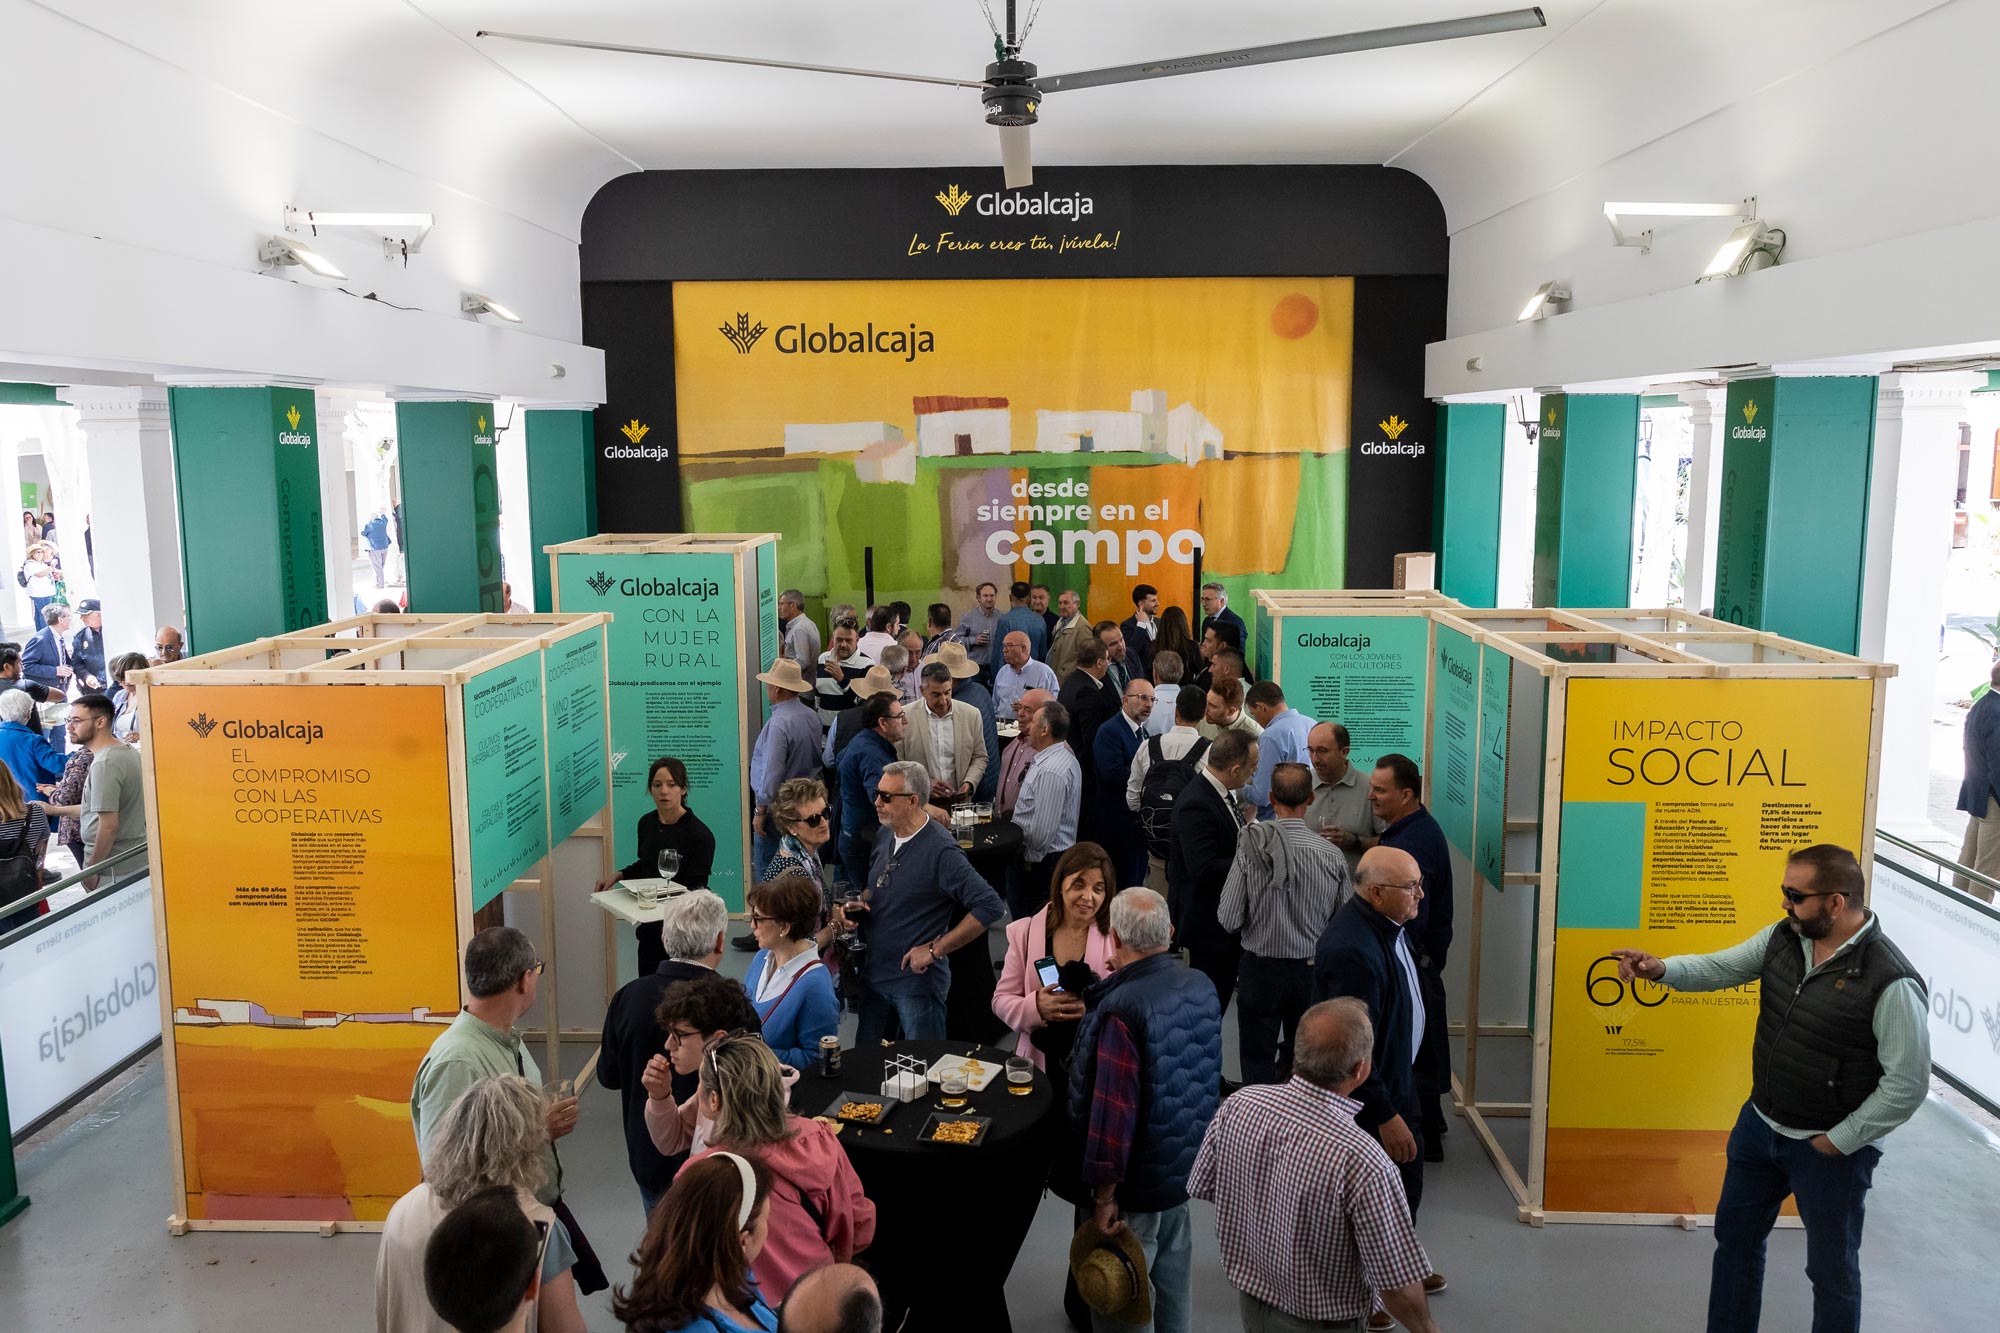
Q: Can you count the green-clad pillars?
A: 6